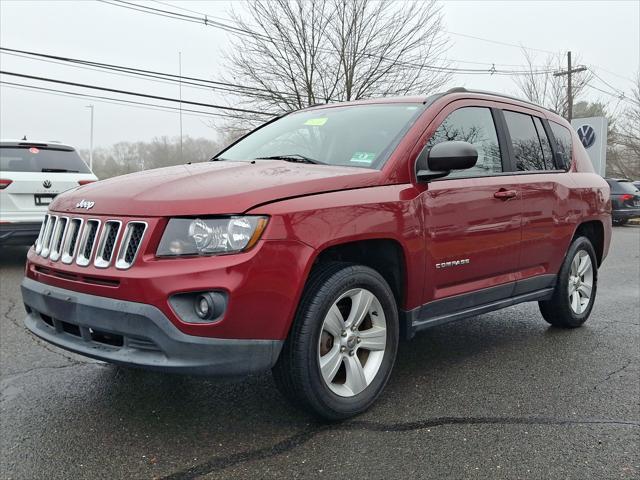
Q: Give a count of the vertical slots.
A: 7